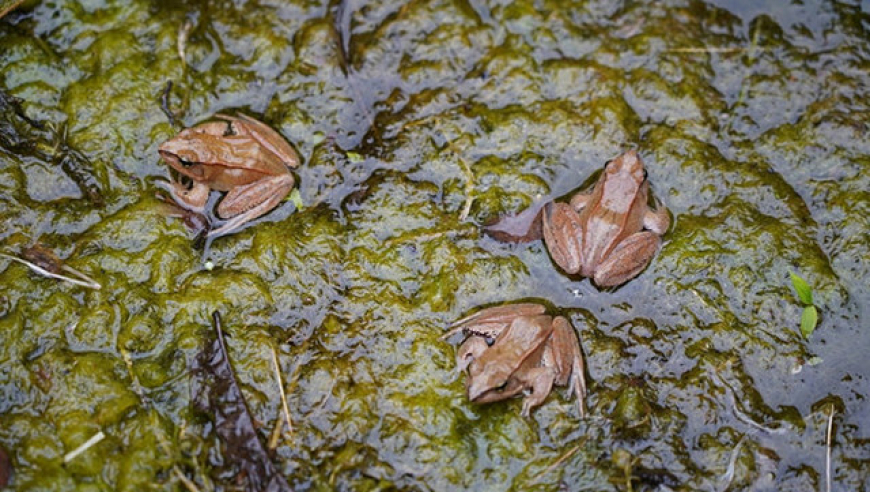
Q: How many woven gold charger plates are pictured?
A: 0